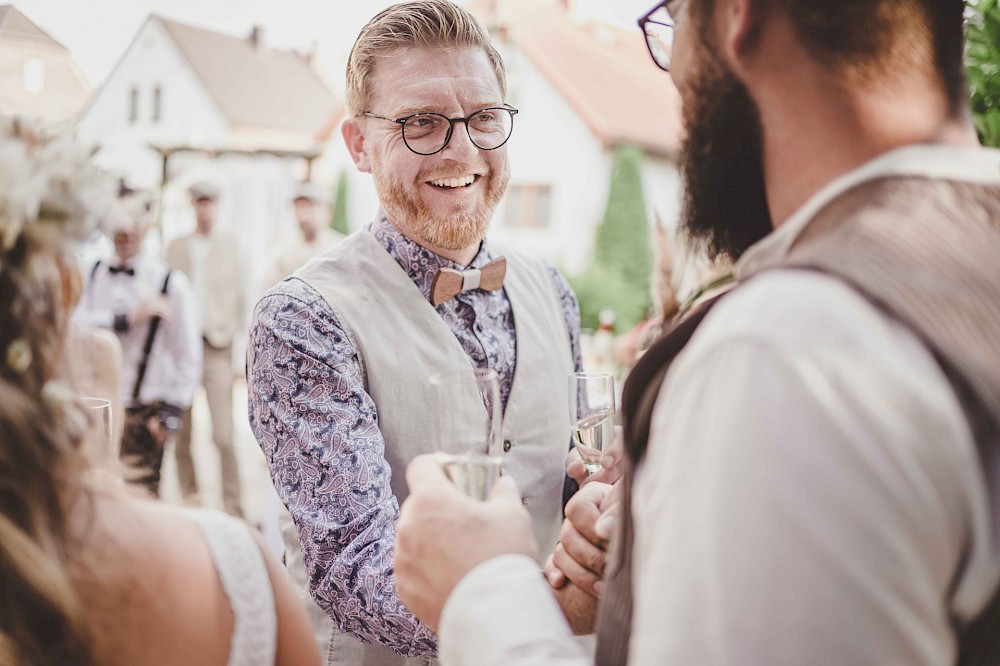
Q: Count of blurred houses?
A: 3